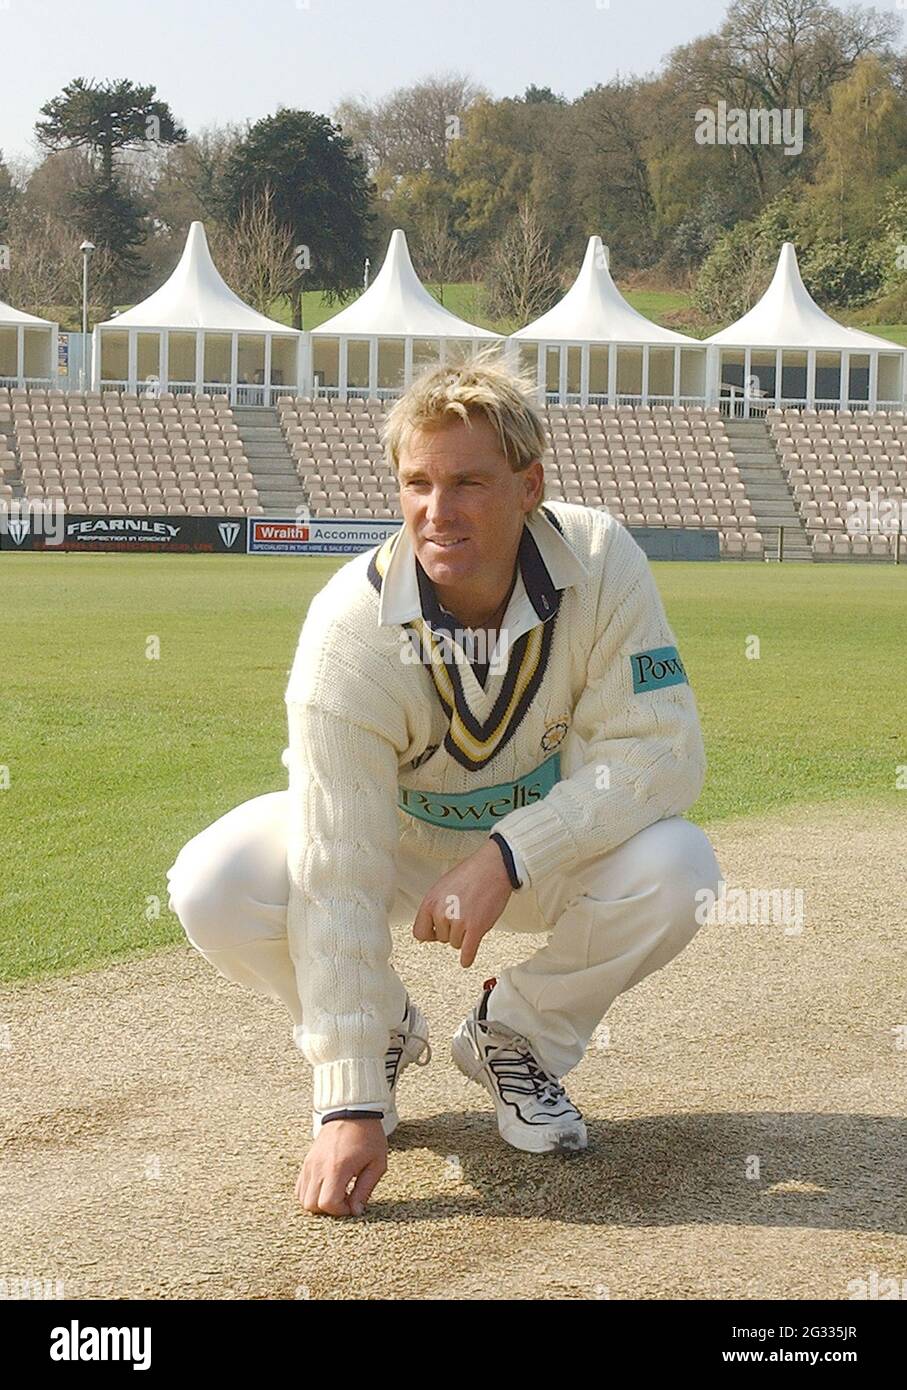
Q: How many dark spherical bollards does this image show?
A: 0